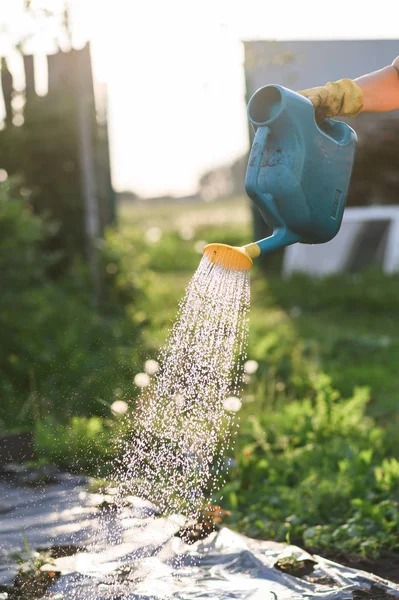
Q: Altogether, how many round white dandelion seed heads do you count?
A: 5